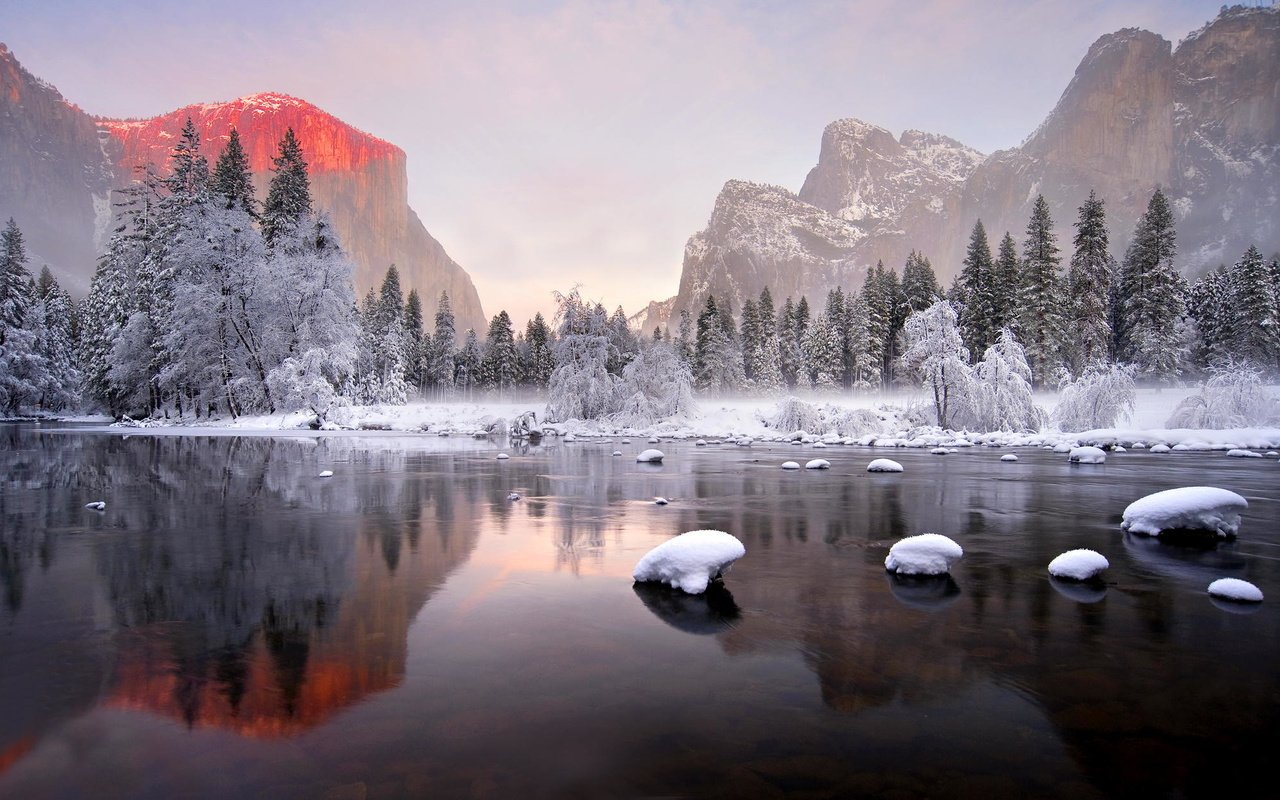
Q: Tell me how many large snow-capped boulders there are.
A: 5